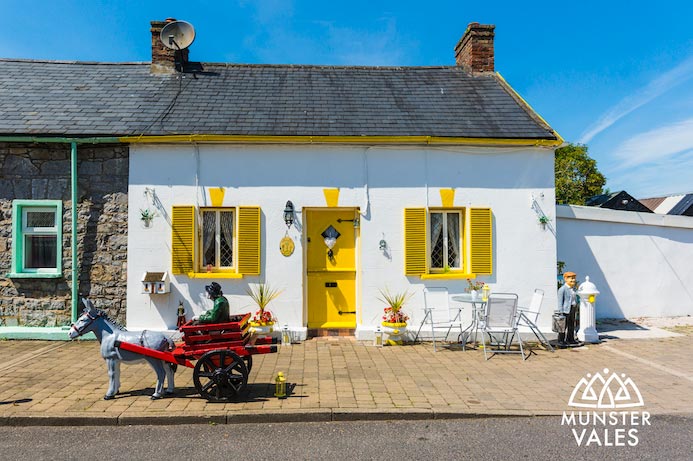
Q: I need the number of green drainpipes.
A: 1